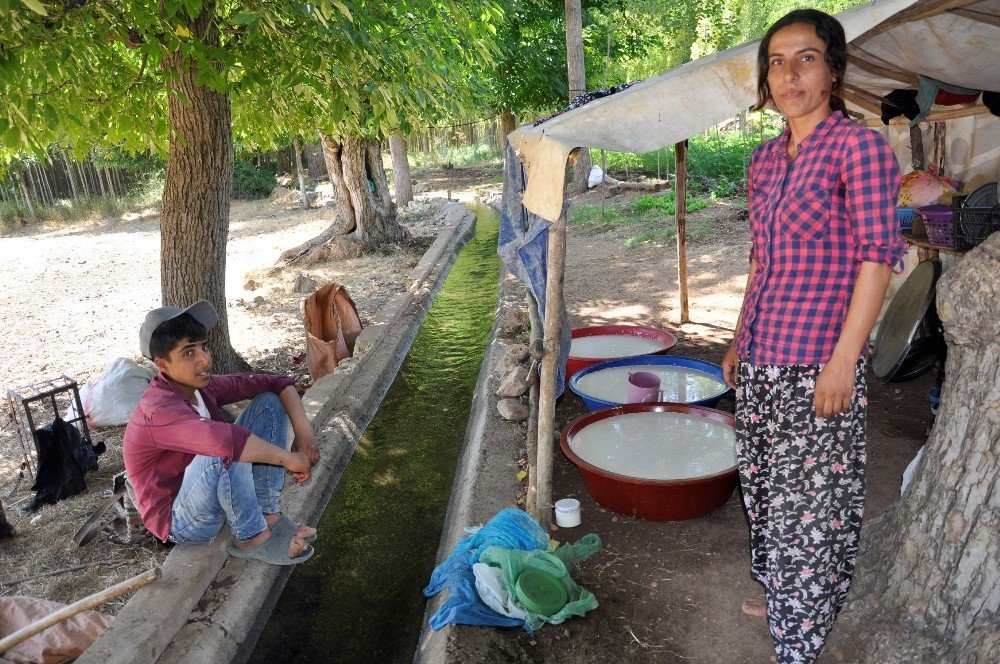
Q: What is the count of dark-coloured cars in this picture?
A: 0